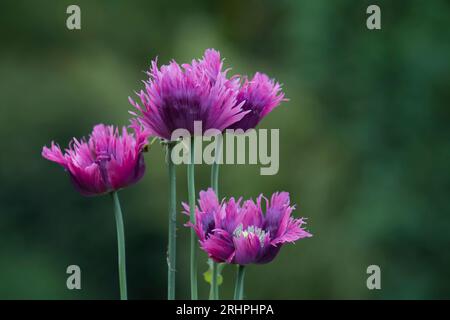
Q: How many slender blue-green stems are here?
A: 5